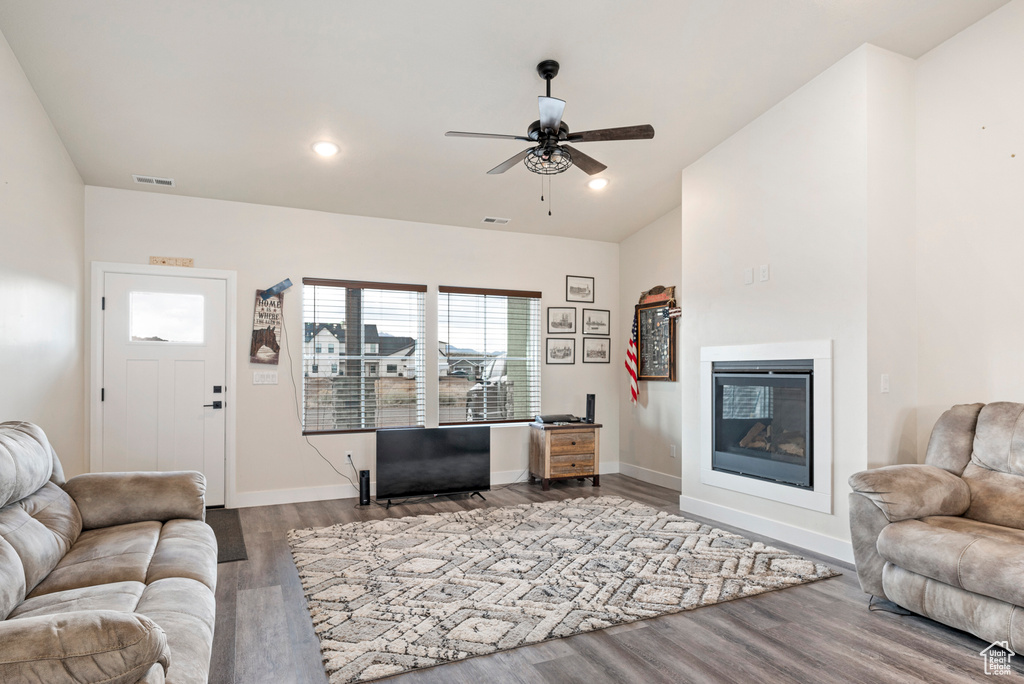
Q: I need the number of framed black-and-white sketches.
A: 5